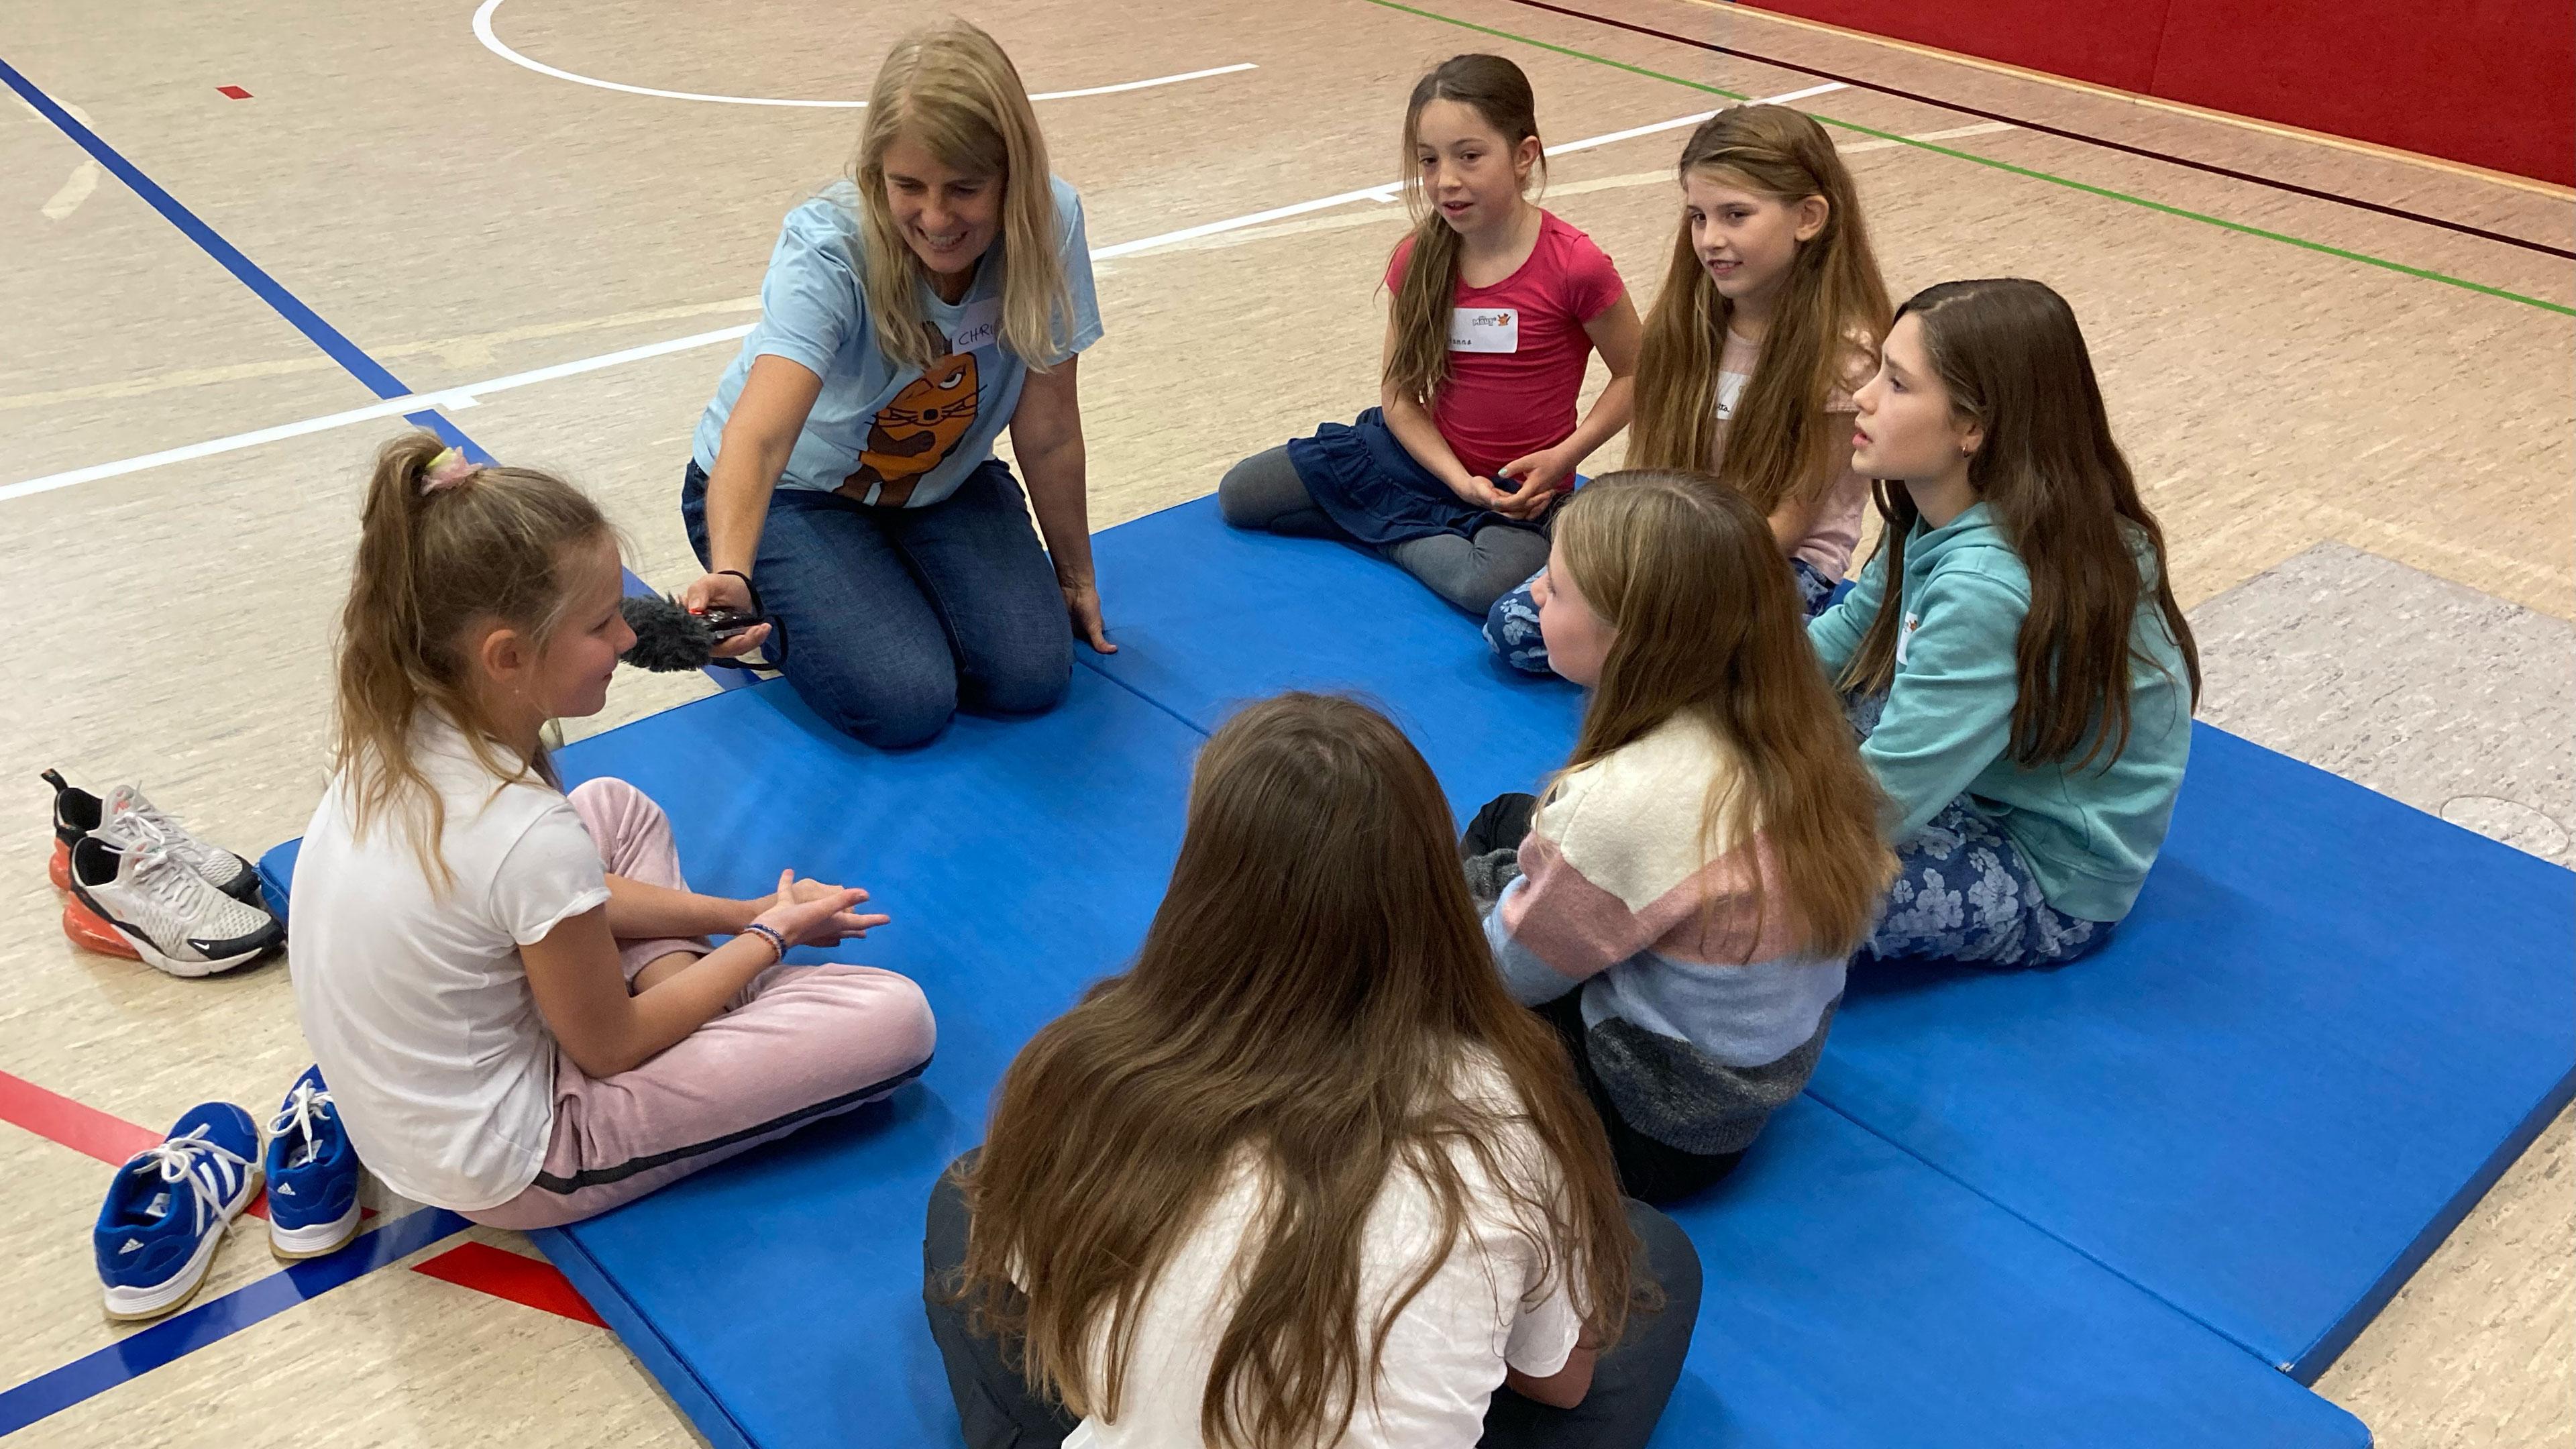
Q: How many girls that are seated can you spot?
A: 6